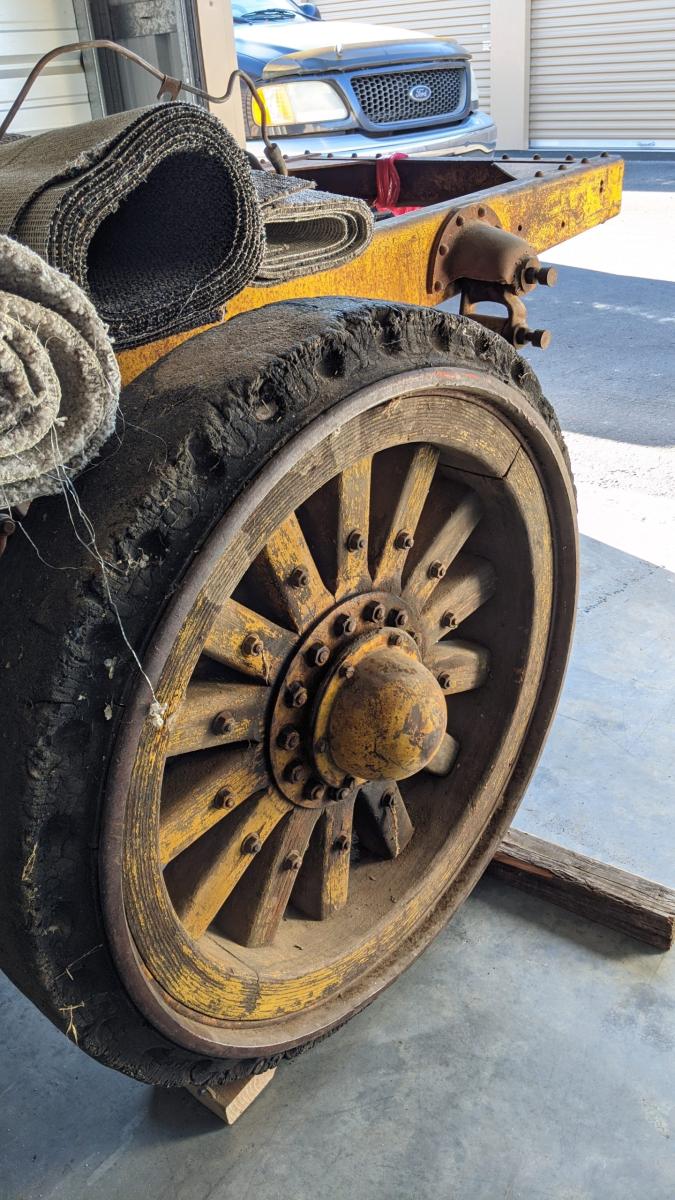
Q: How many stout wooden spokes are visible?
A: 14